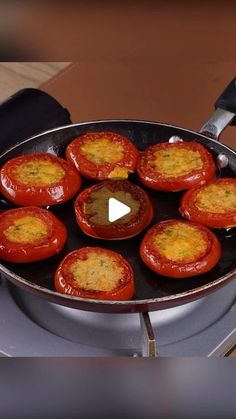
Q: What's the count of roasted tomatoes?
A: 8